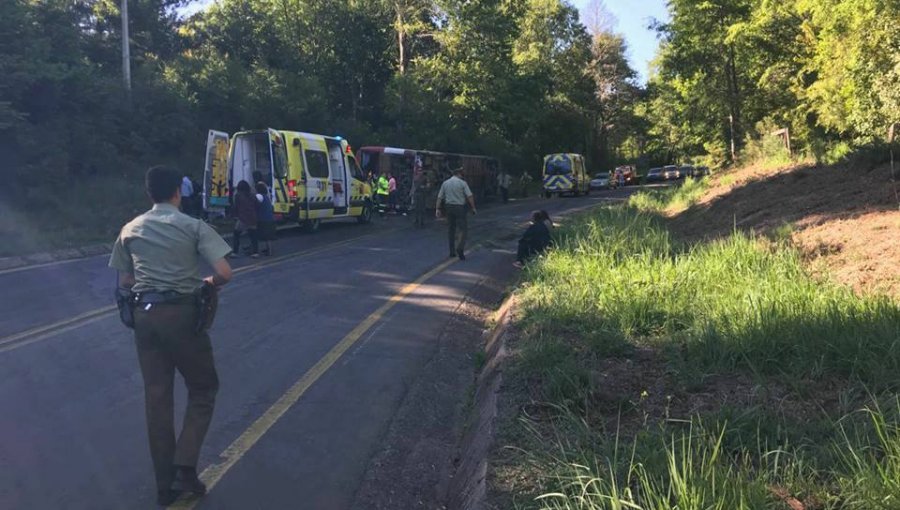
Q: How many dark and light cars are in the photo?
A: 5